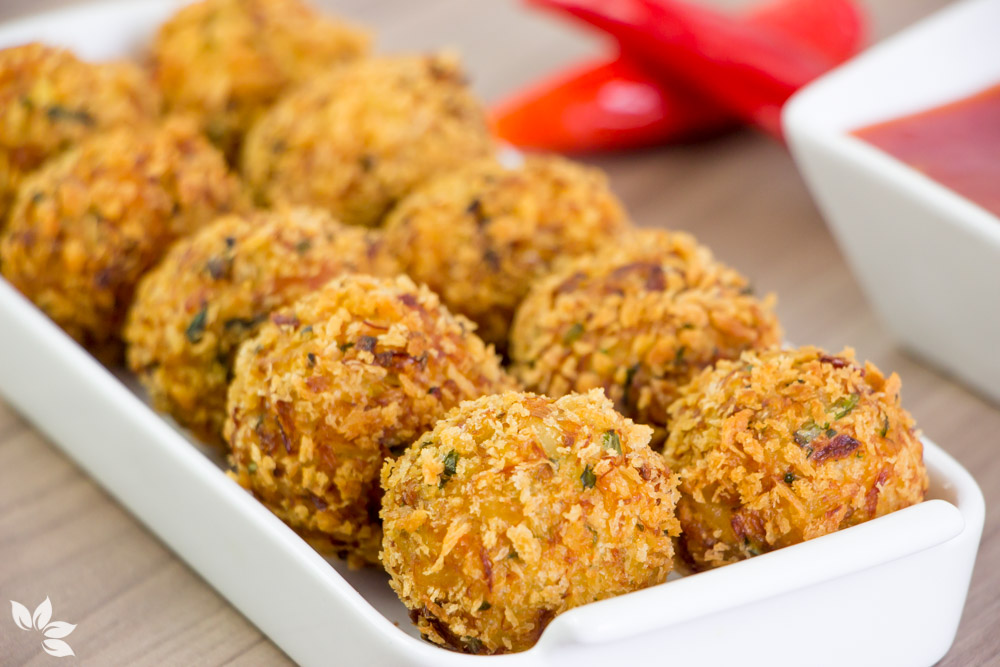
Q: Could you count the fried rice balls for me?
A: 10